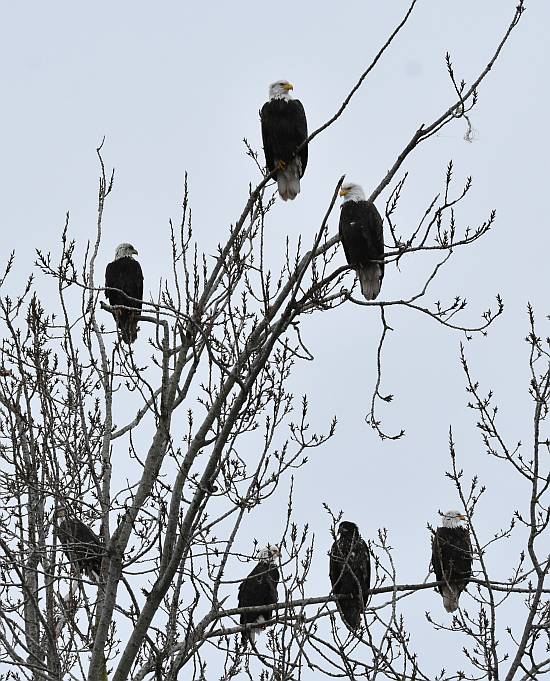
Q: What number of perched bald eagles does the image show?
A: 7